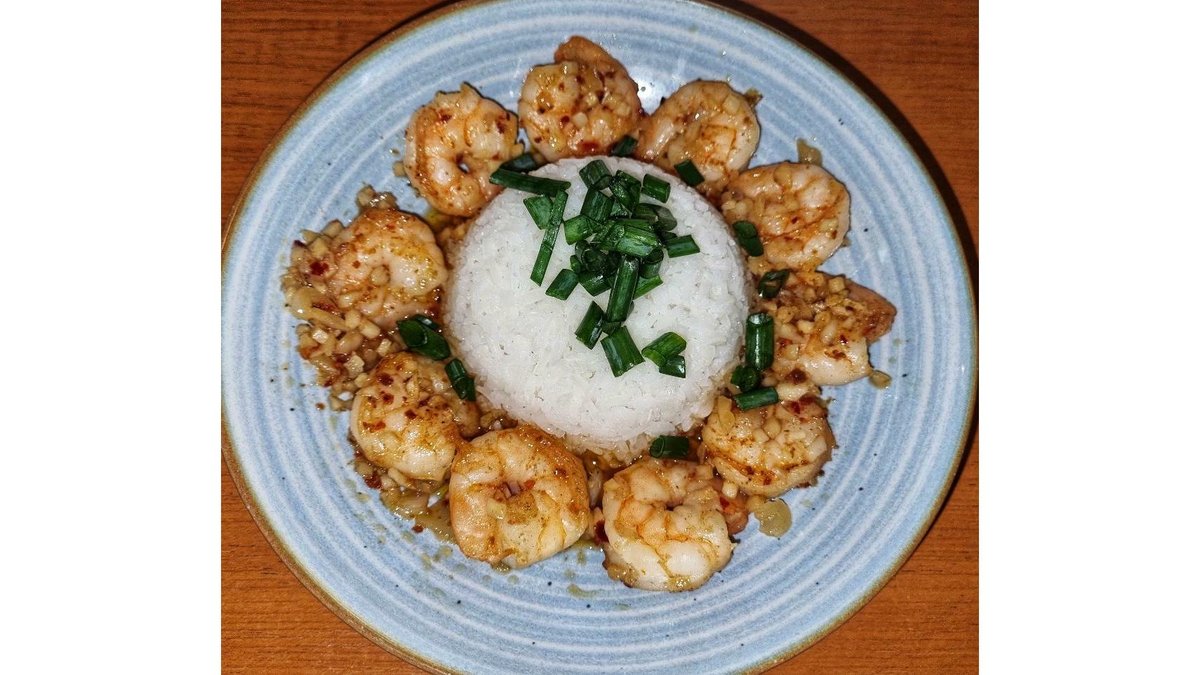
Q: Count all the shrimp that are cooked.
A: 10